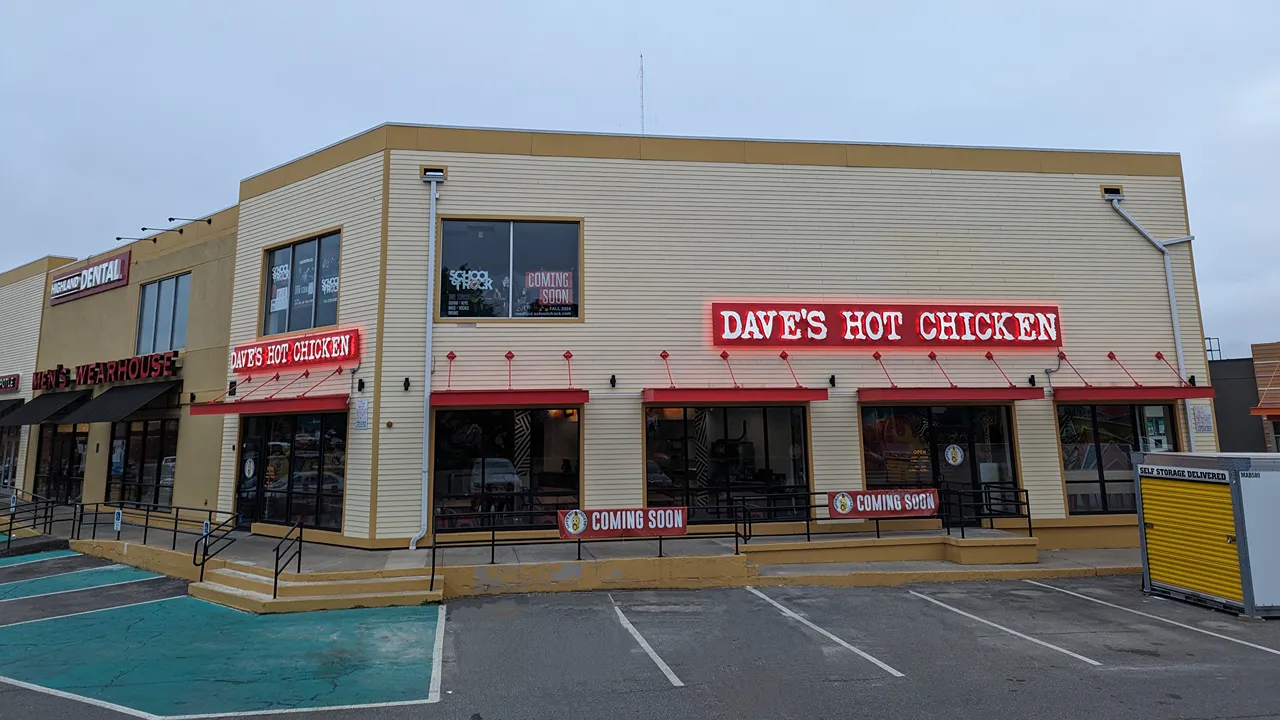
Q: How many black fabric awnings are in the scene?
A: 3